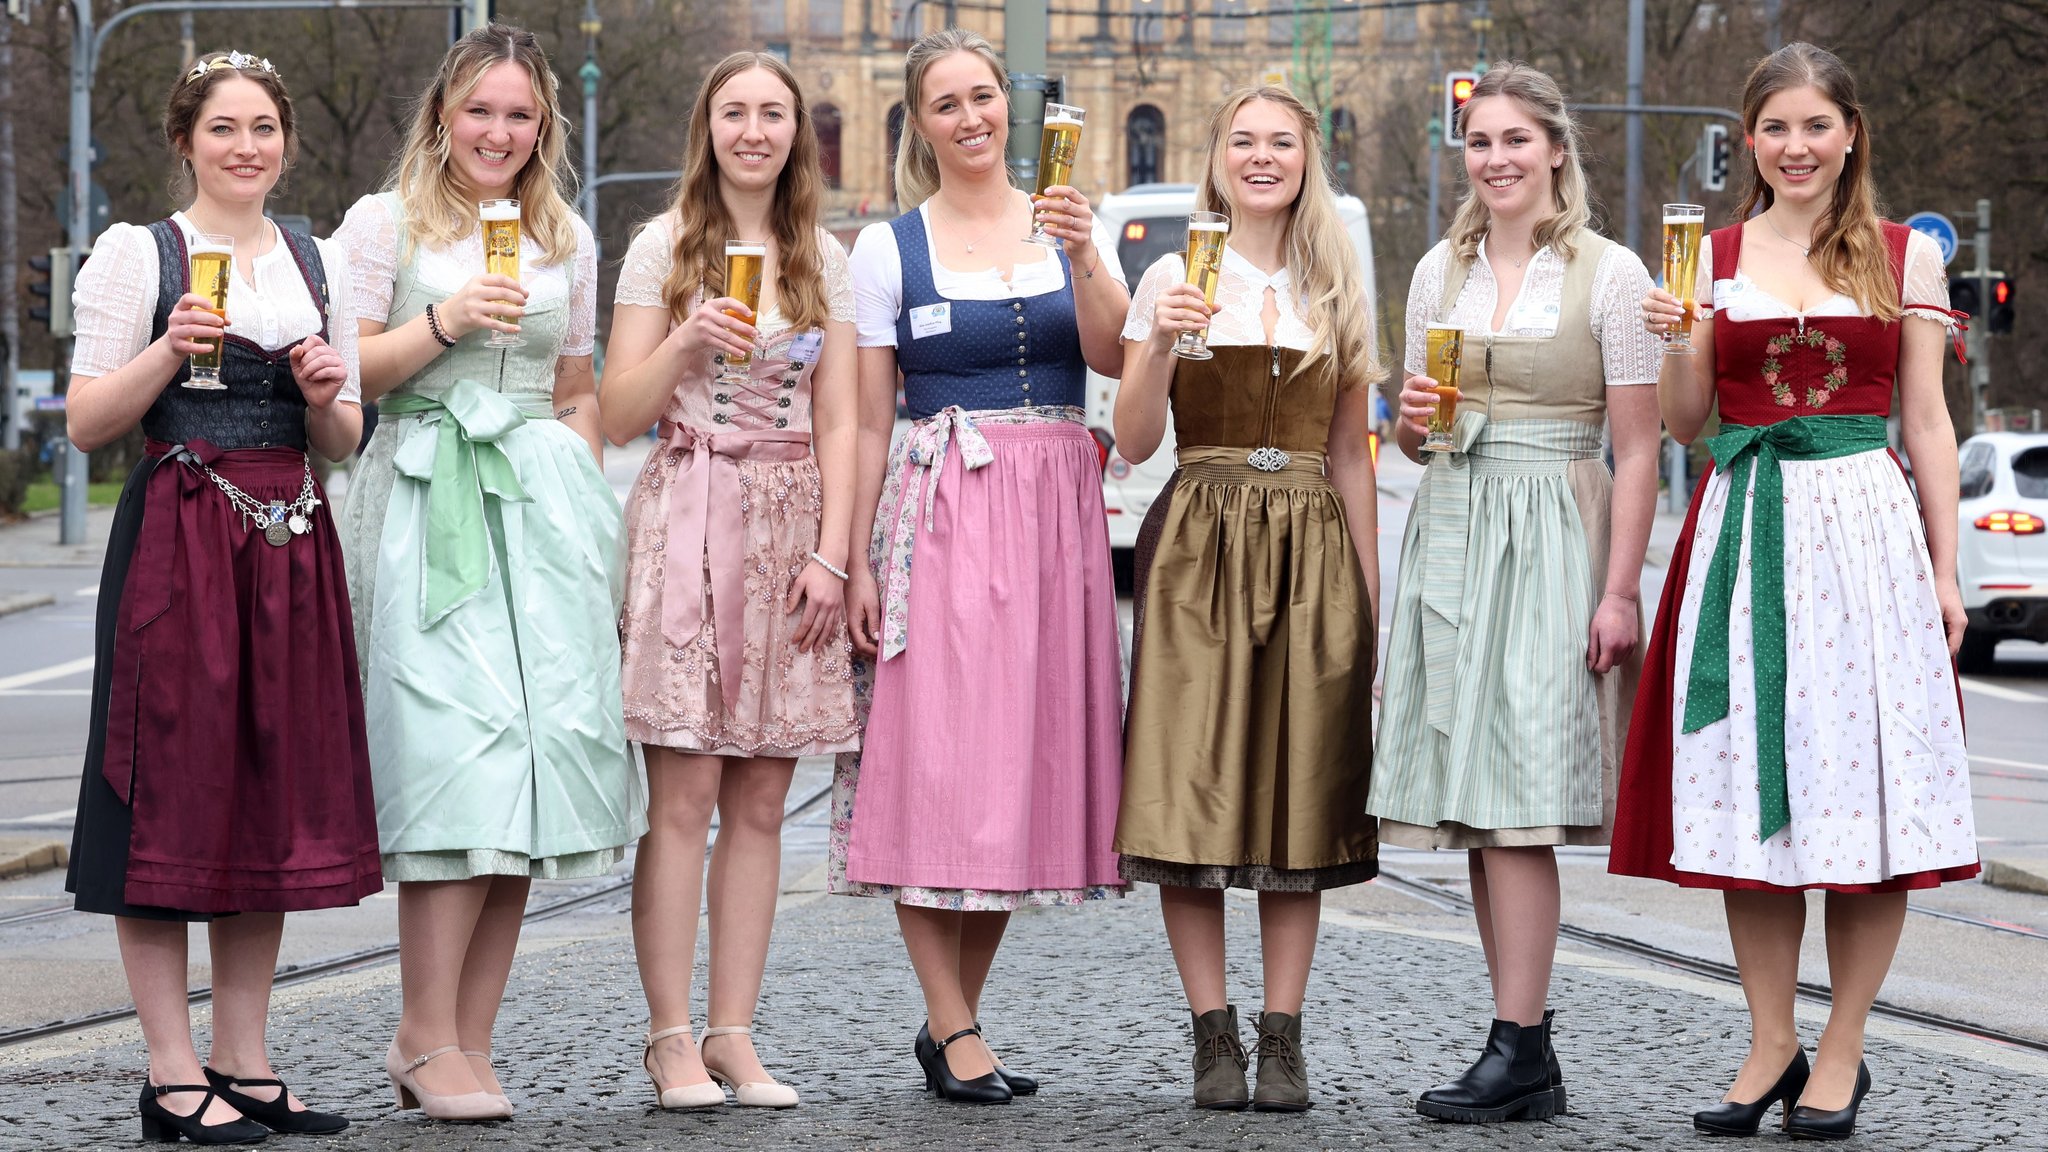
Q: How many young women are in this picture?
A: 7